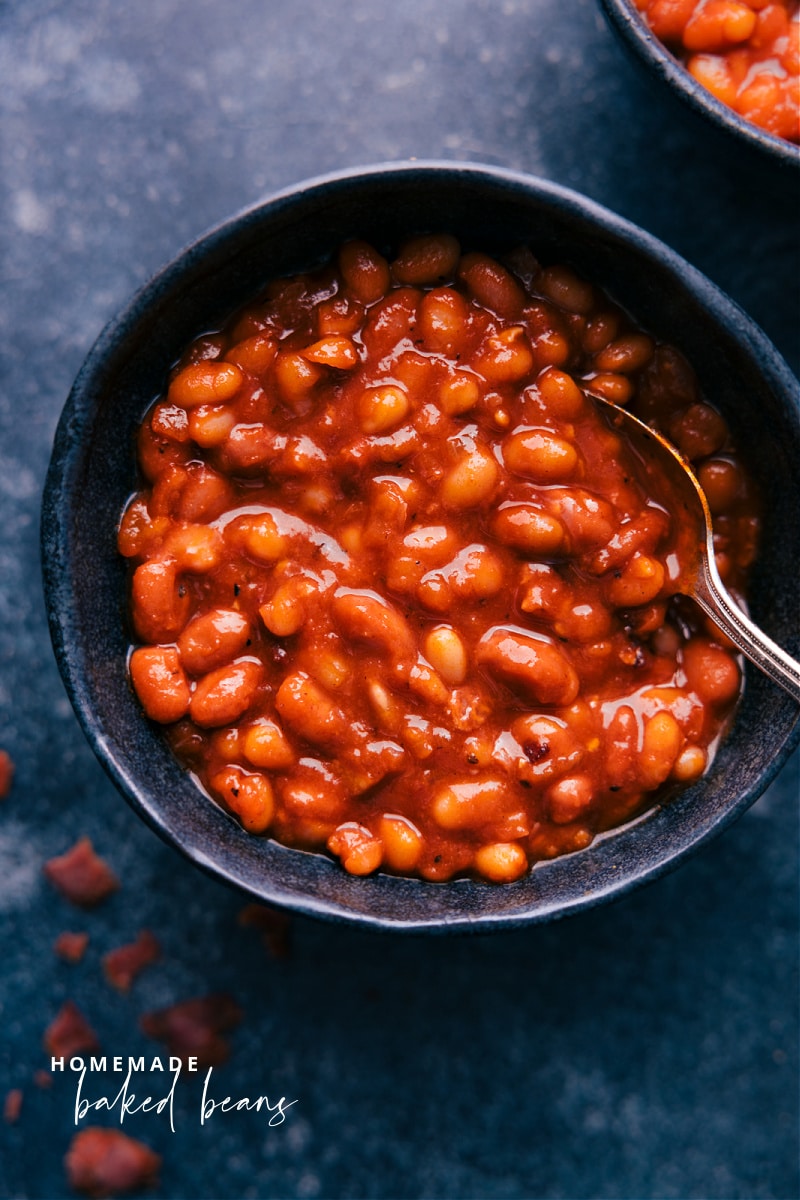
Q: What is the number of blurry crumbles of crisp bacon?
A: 10